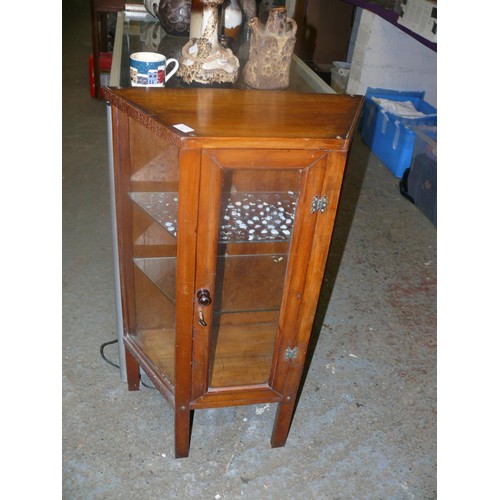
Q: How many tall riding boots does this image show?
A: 0